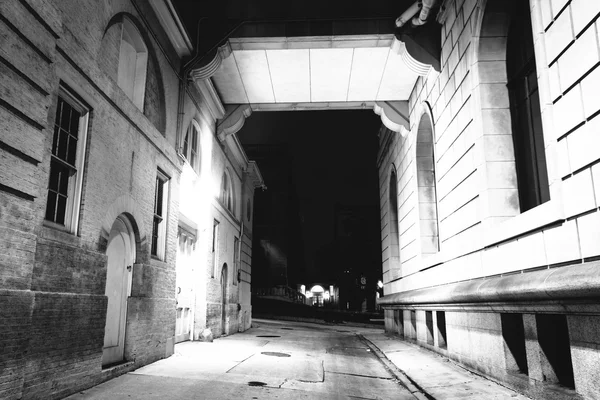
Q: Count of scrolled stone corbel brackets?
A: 4